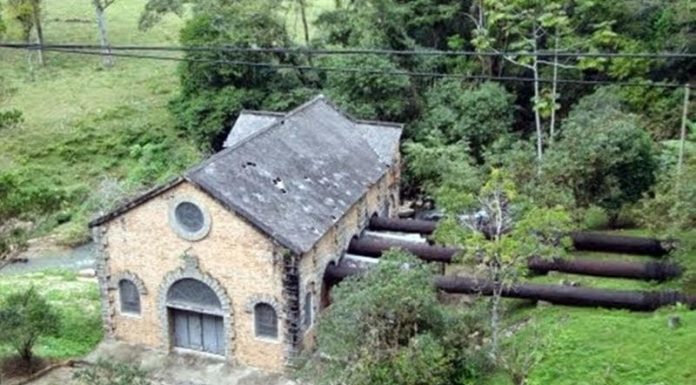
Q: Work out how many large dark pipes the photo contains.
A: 3